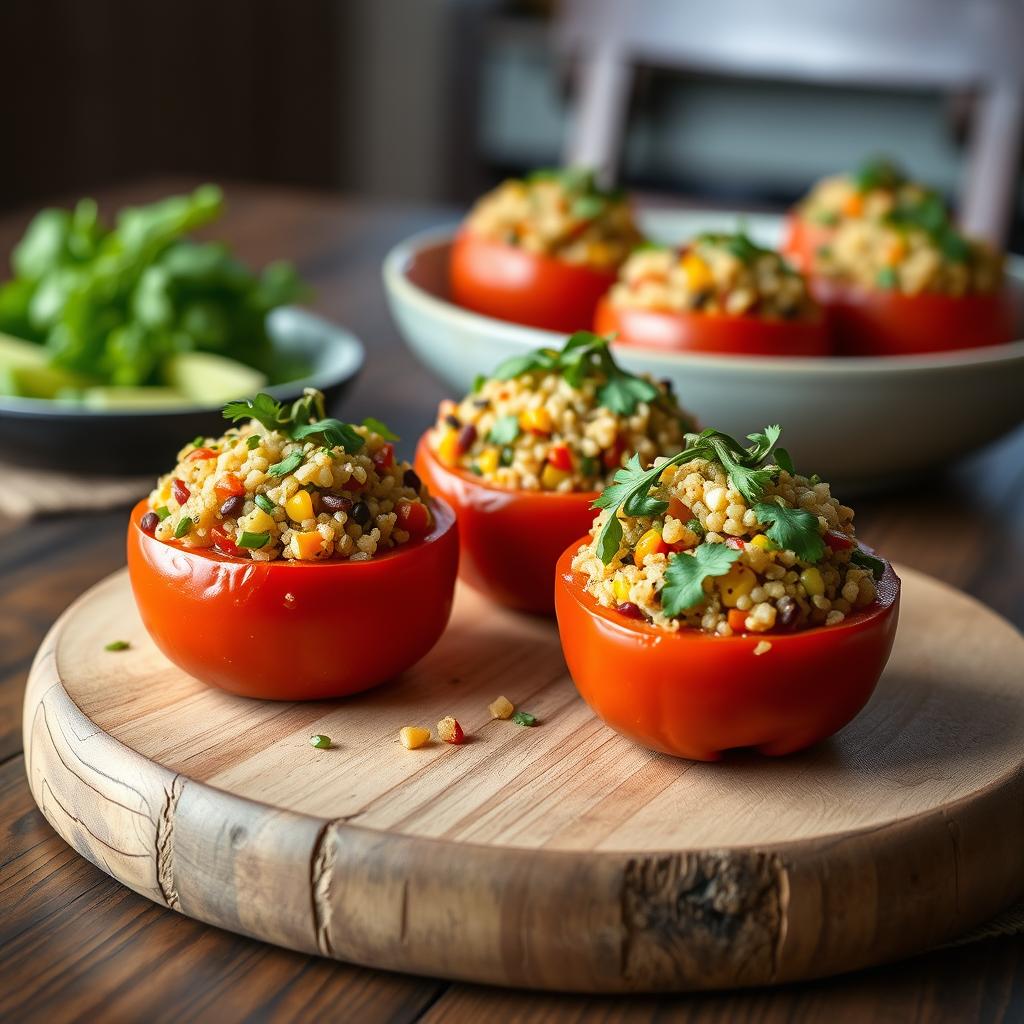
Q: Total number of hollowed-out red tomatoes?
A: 7